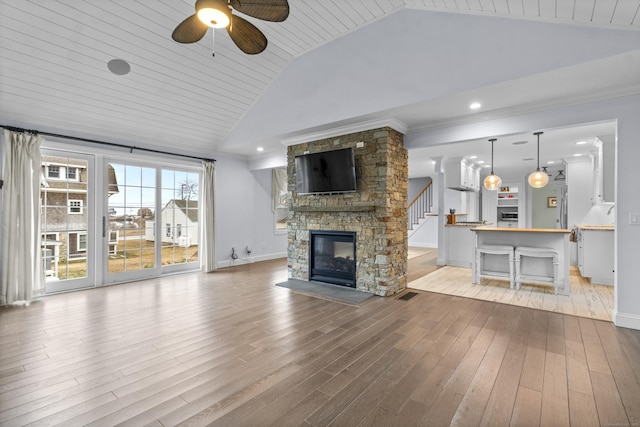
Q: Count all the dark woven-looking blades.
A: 3